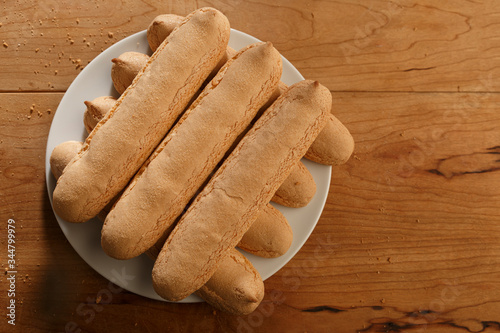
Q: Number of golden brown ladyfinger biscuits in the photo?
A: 7